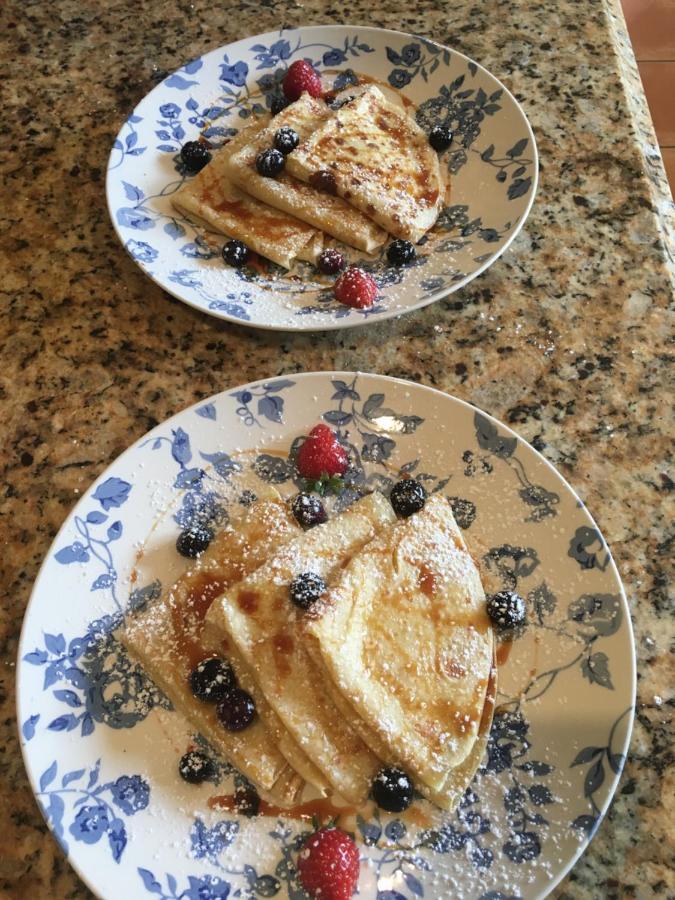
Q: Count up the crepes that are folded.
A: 6